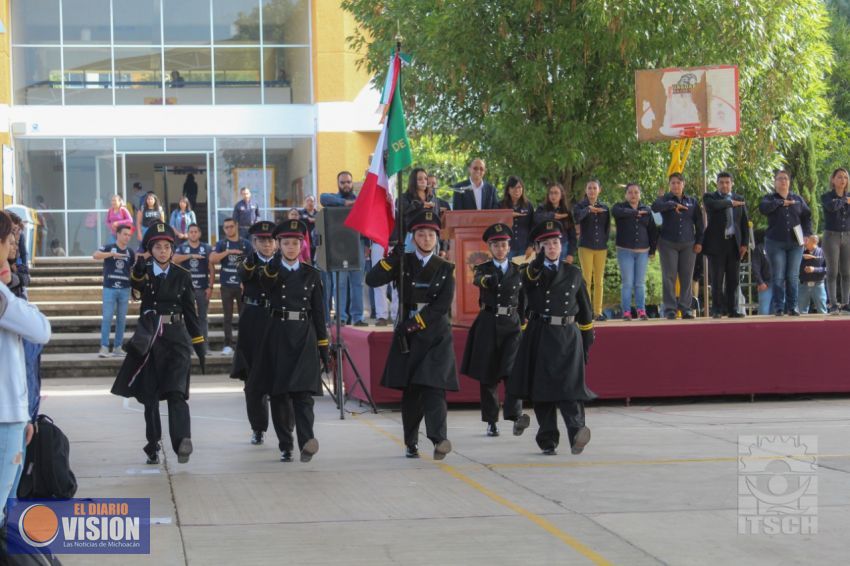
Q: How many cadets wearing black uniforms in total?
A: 6